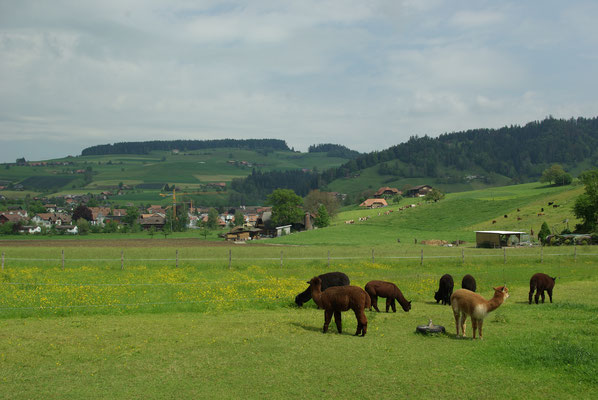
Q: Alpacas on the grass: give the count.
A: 7